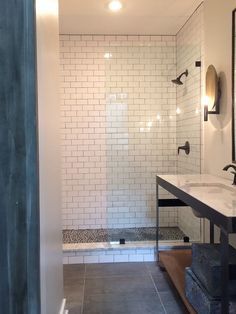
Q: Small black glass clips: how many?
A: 3